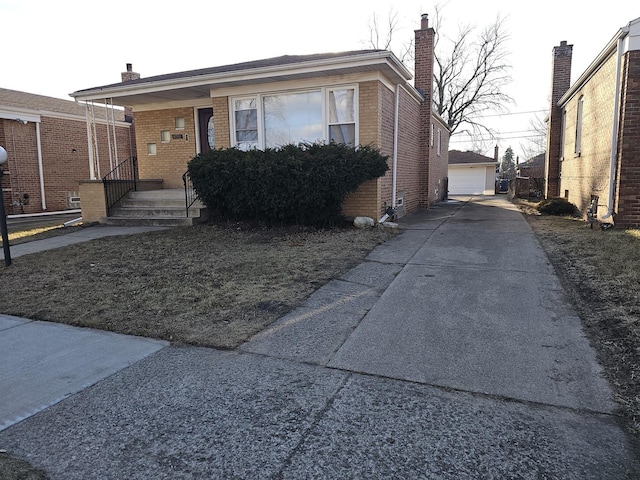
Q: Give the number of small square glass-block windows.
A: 3